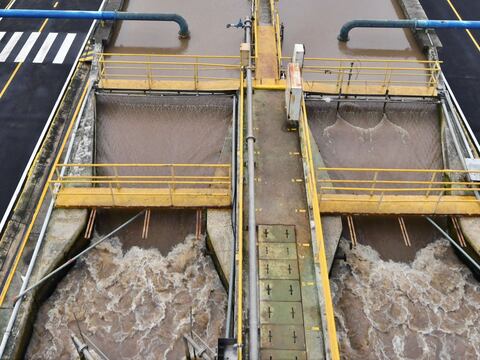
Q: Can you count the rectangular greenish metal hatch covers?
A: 7